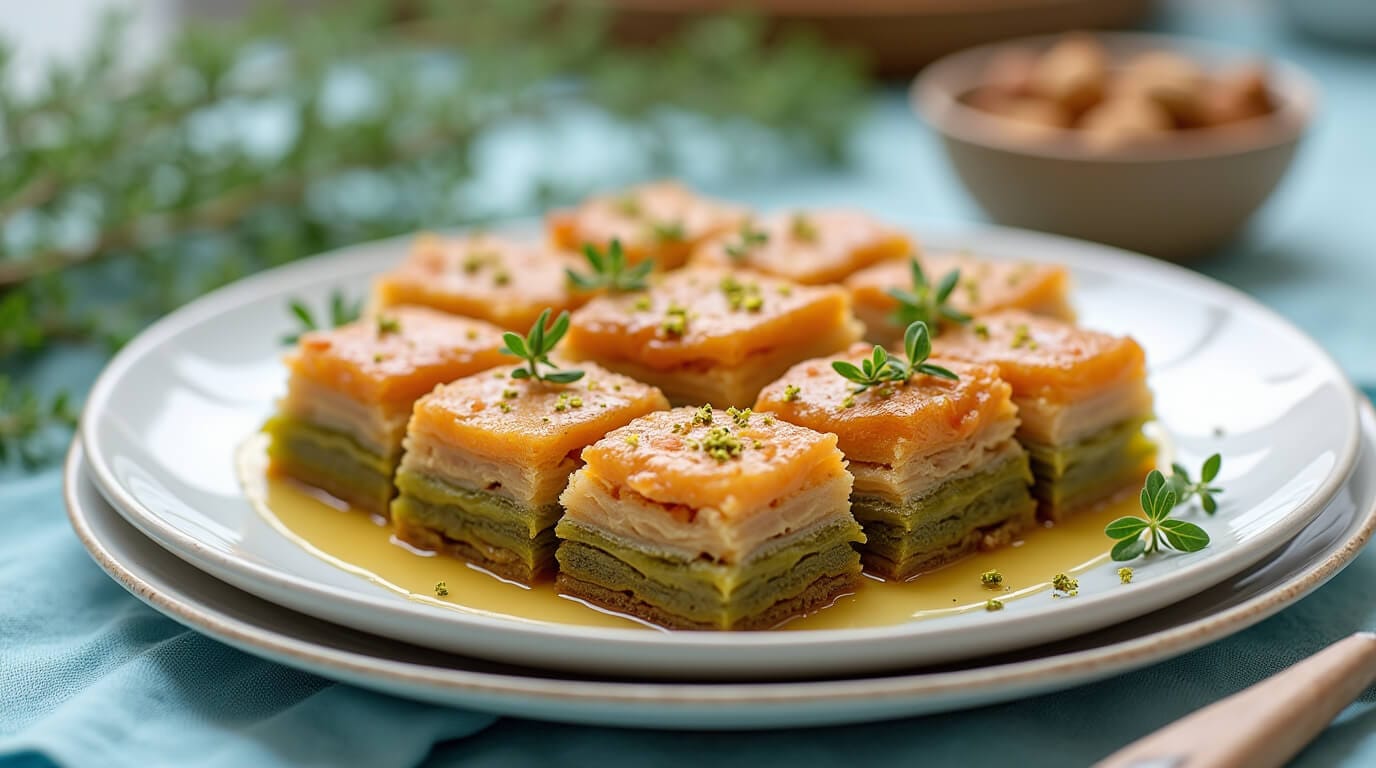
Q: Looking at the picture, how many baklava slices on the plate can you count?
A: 10